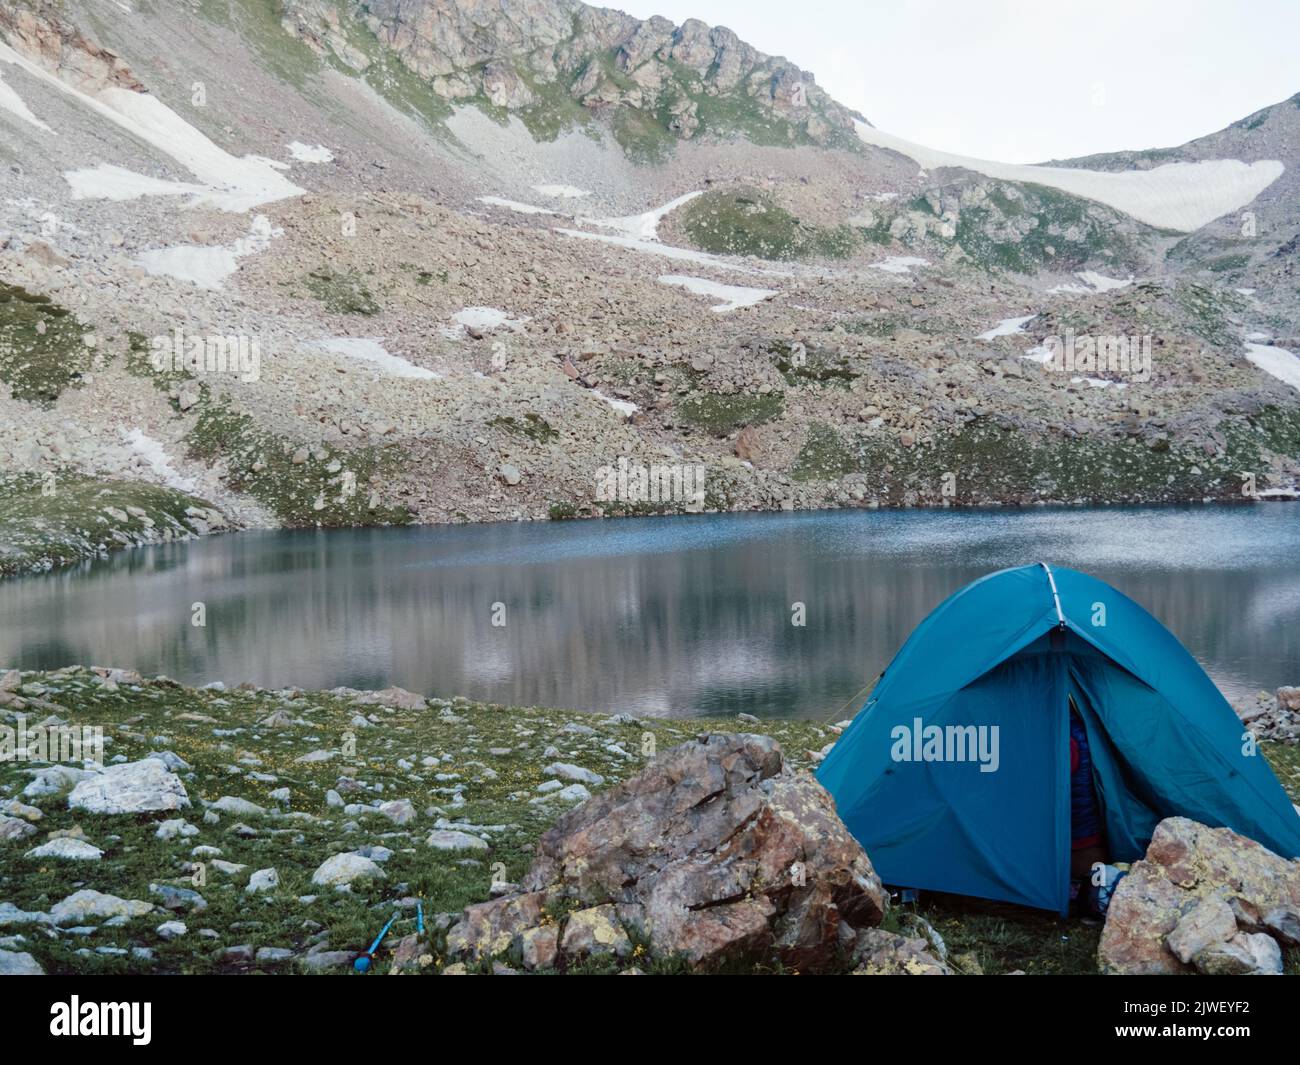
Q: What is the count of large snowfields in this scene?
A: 2